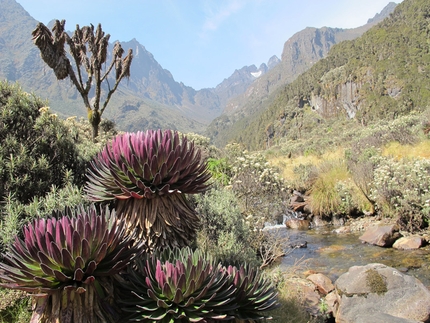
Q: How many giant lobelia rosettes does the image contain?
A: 4